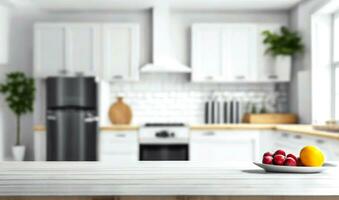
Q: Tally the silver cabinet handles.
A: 11